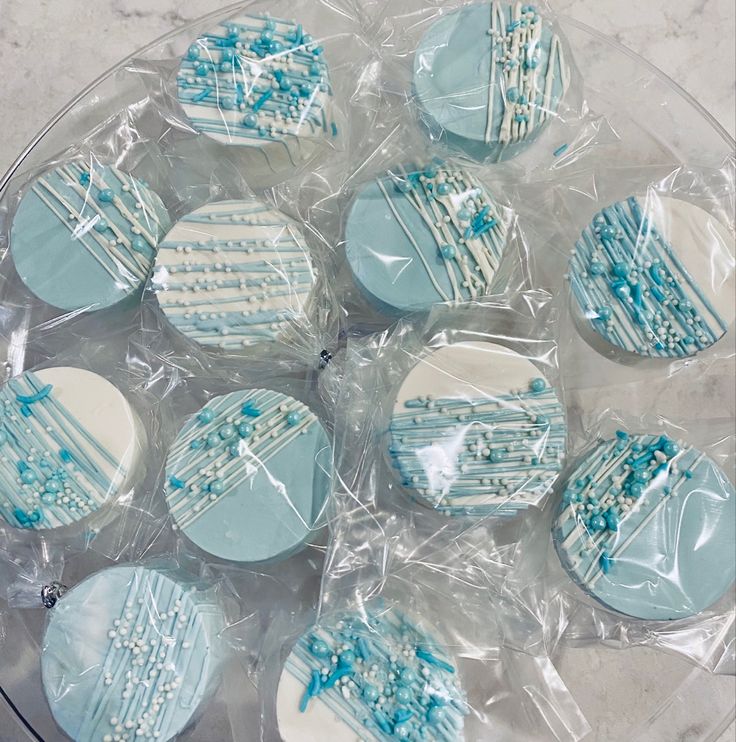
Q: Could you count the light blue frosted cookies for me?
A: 6